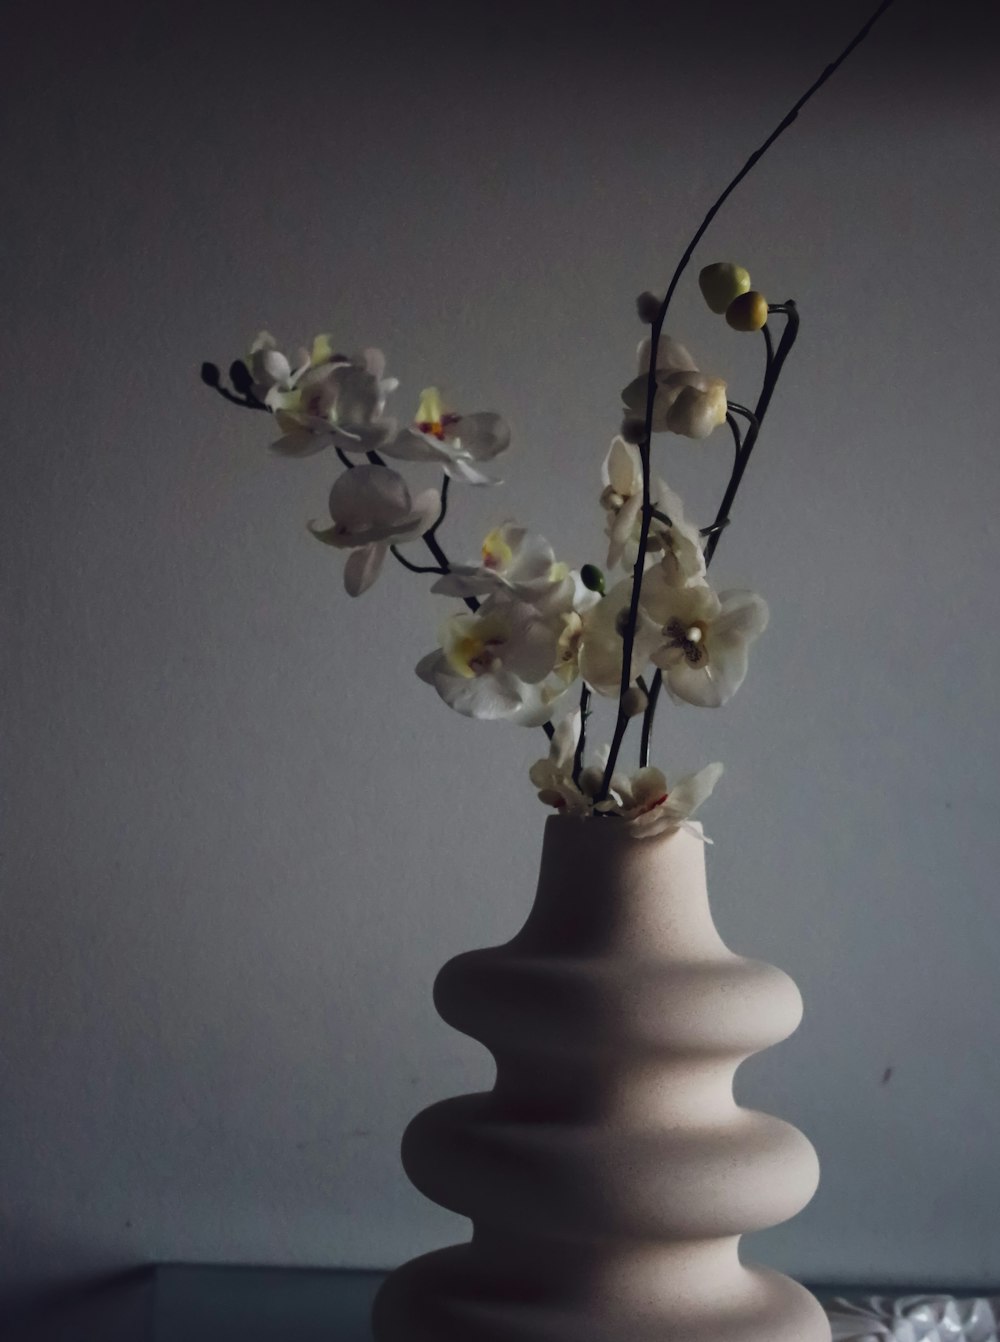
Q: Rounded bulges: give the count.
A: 3